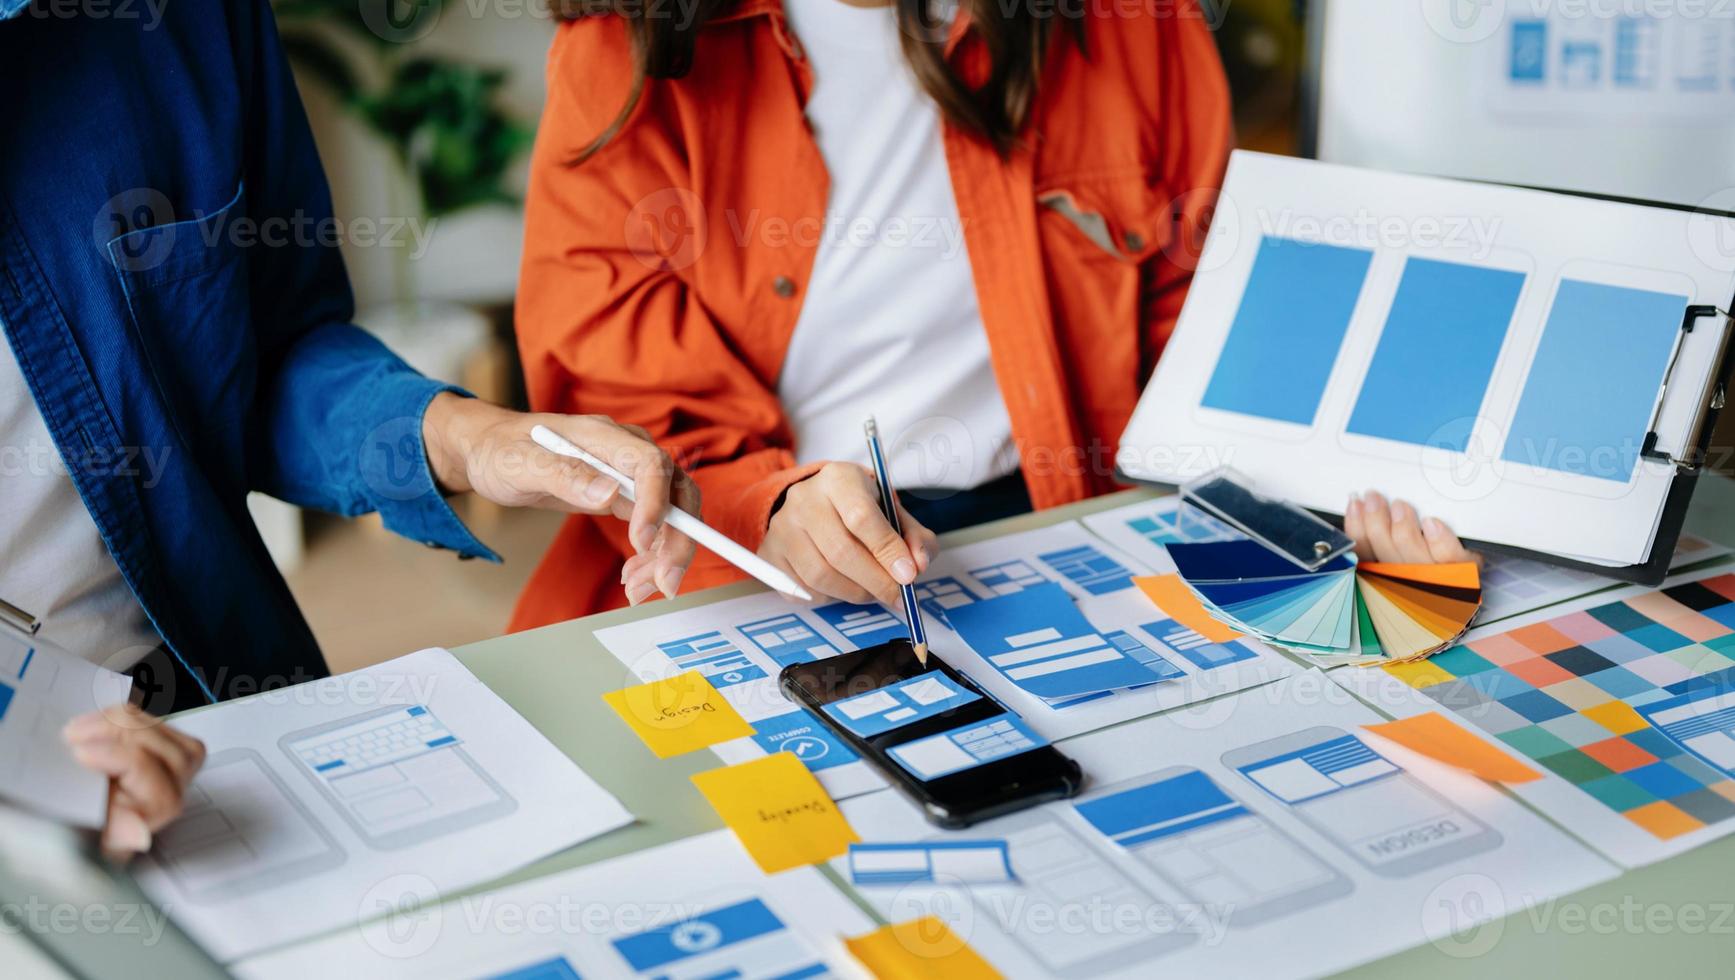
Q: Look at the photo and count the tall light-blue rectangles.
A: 3